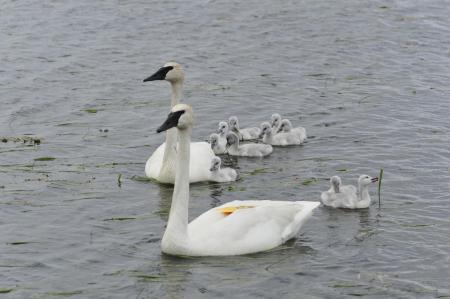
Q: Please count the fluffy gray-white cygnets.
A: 10